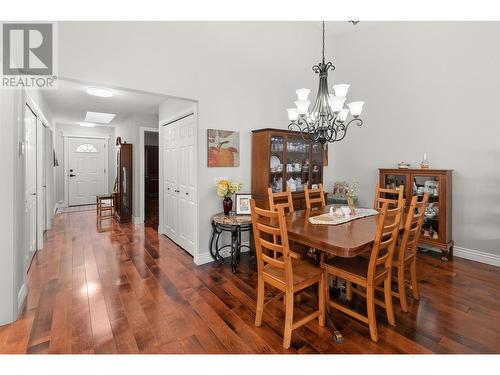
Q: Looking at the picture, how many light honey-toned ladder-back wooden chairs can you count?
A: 6